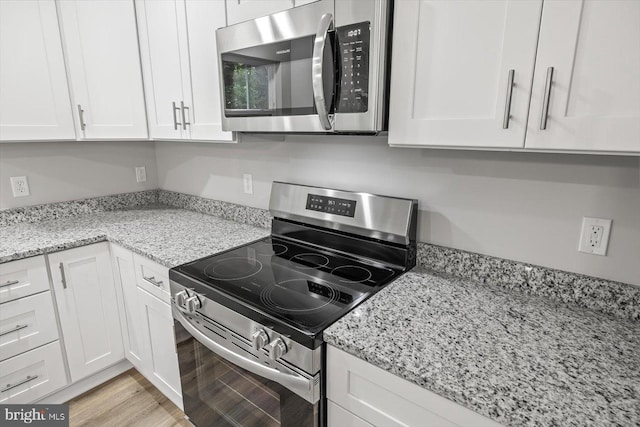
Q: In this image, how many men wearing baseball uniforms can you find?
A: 0